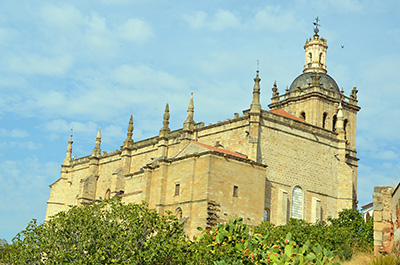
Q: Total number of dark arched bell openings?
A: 4